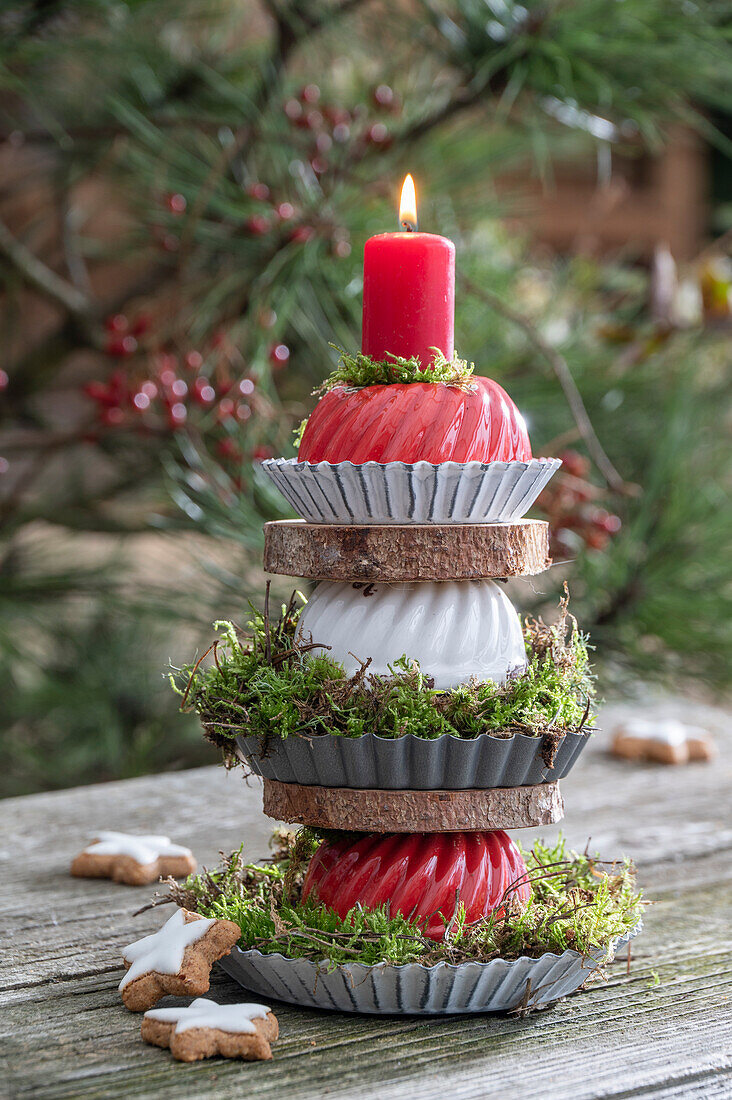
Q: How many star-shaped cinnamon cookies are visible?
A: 4